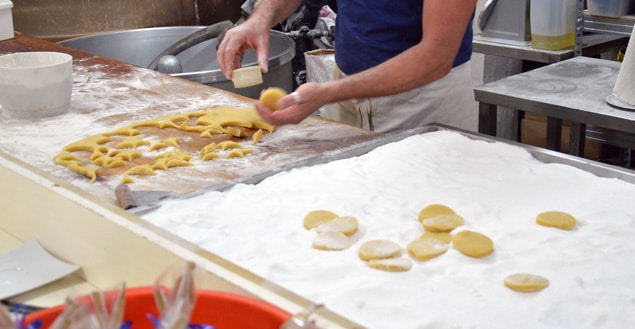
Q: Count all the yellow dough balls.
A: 13